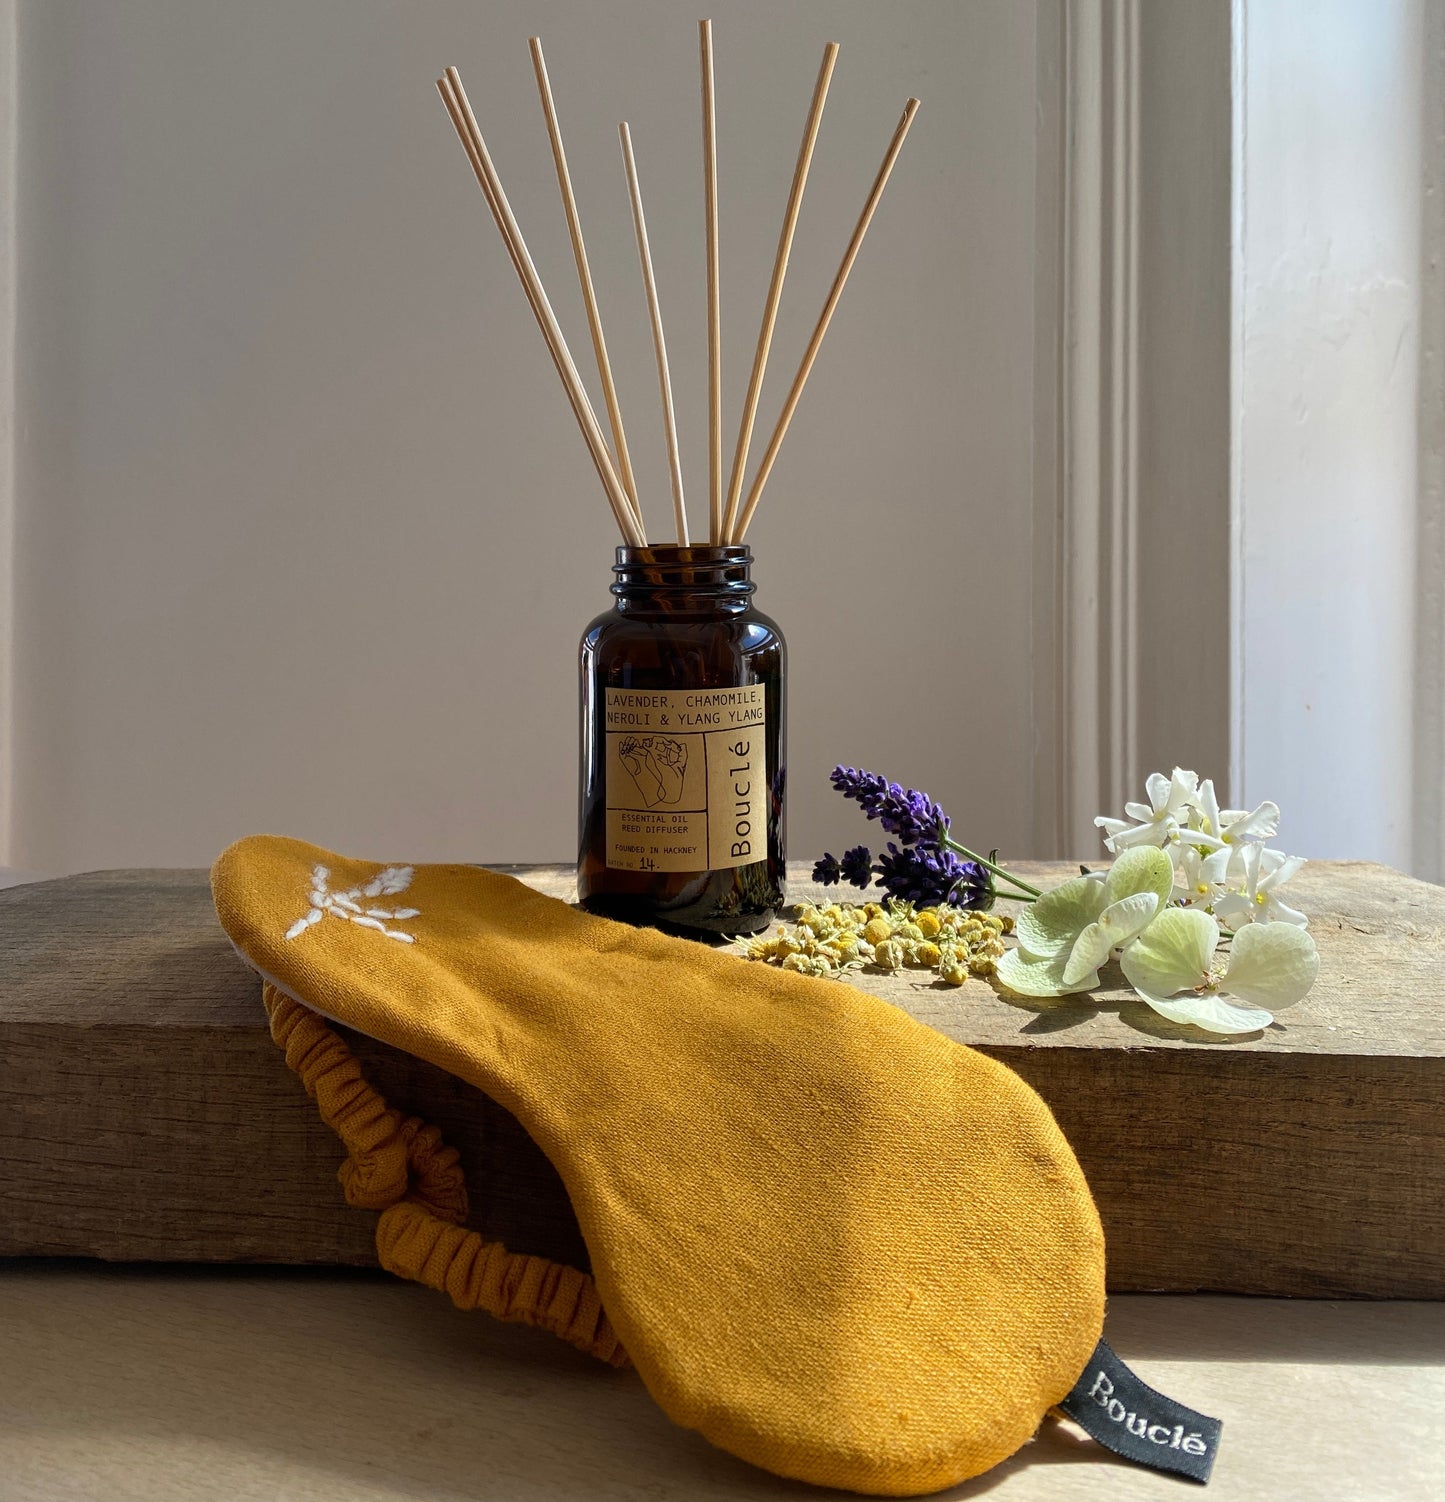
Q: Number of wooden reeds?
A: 7